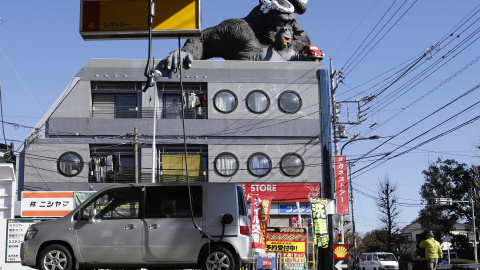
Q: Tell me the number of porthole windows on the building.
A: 7